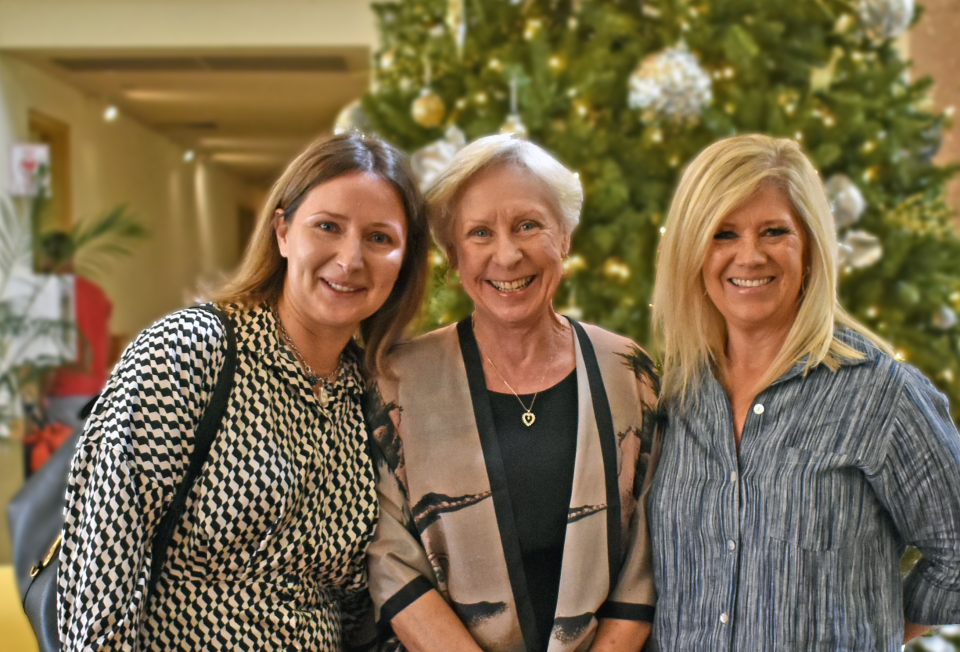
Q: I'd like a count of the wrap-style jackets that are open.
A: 1